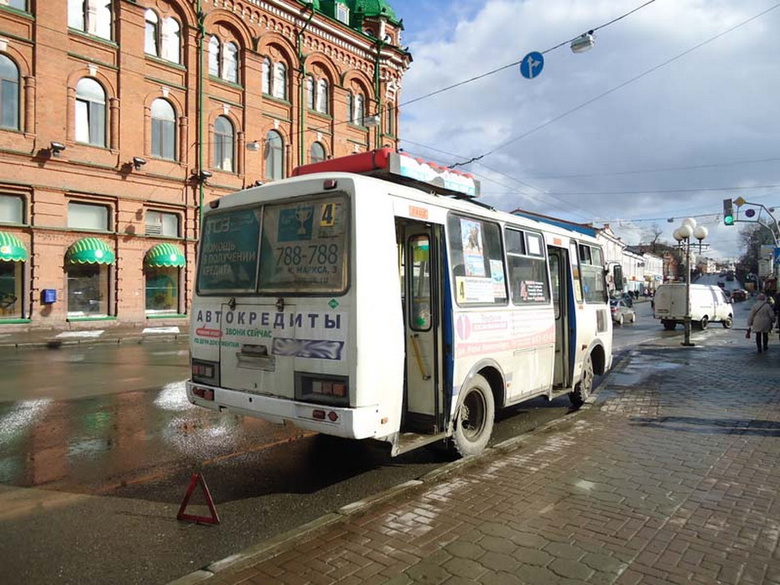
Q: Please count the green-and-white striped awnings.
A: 3